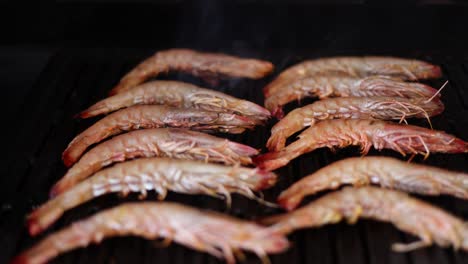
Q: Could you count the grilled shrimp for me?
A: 12